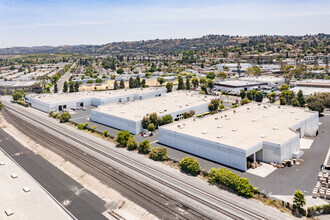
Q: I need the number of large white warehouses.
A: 3